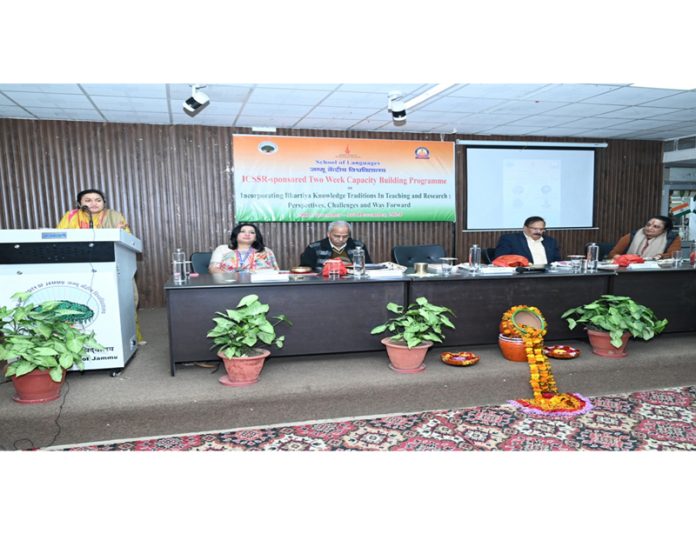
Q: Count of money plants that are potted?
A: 4